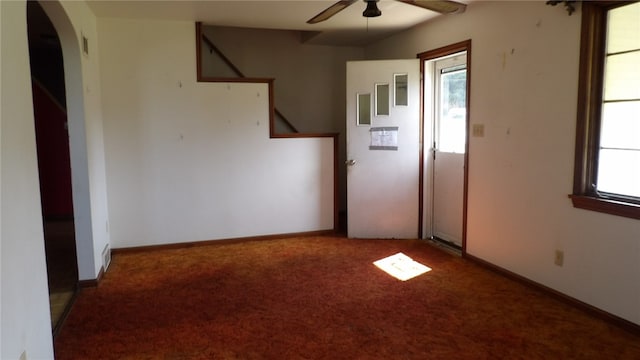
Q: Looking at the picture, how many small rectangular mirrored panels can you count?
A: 3